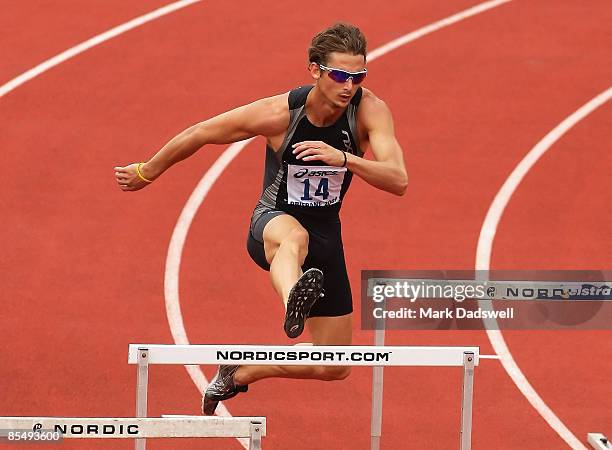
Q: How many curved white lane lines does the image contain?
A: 3